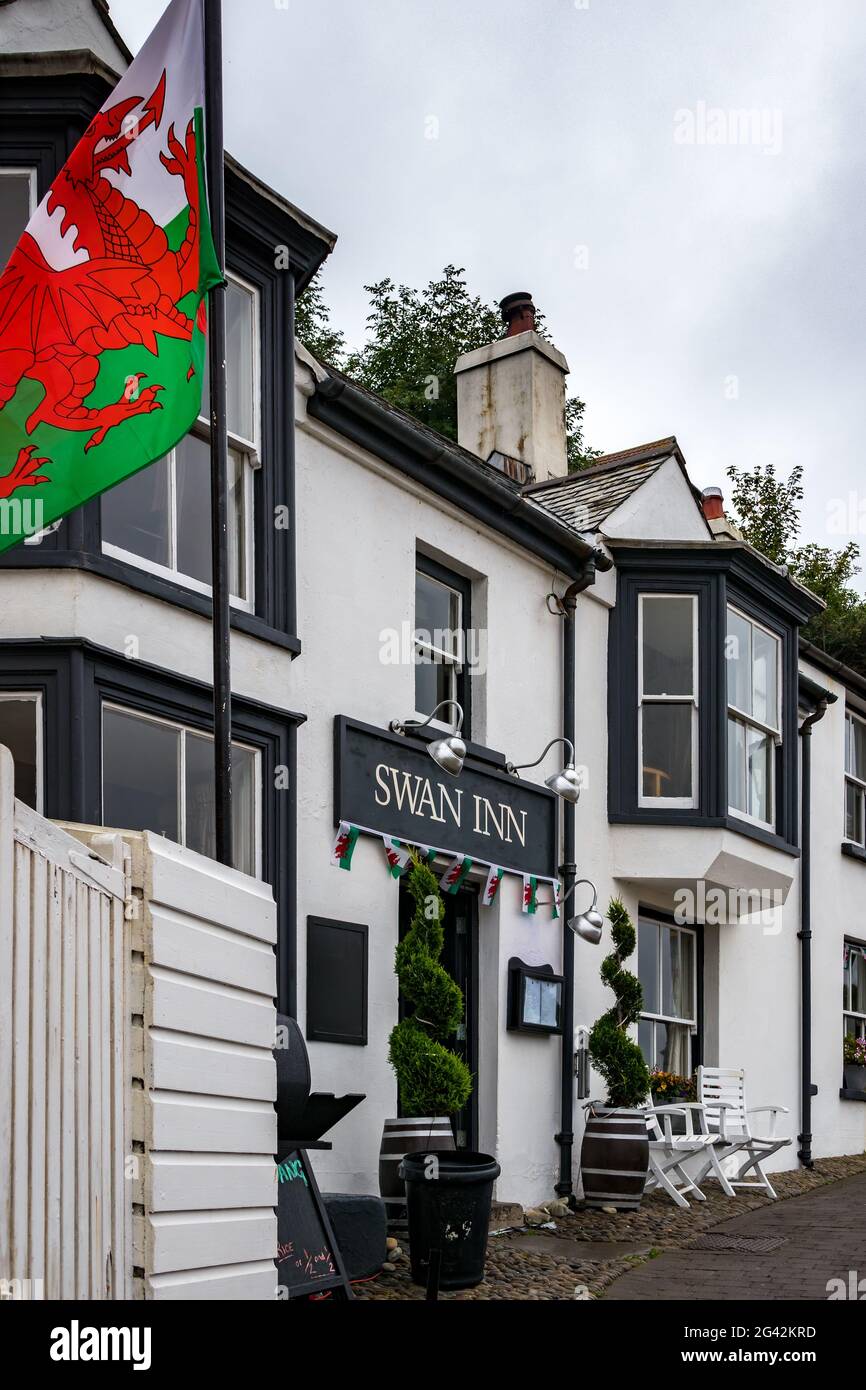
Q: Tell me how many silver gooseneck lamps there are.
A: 3